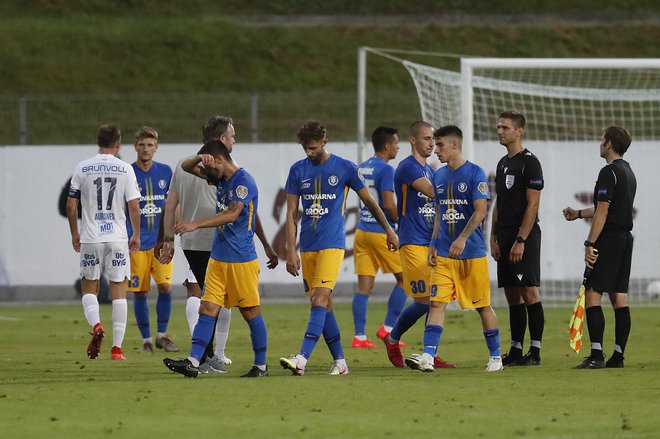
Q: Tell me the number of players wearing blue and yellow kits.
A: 6